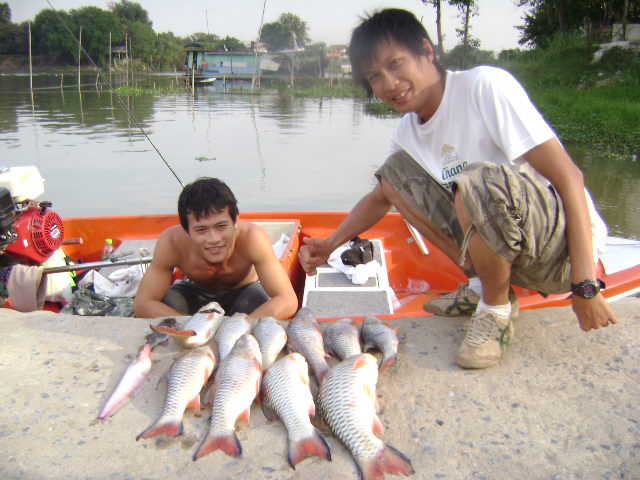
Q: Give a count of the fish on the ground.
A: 12